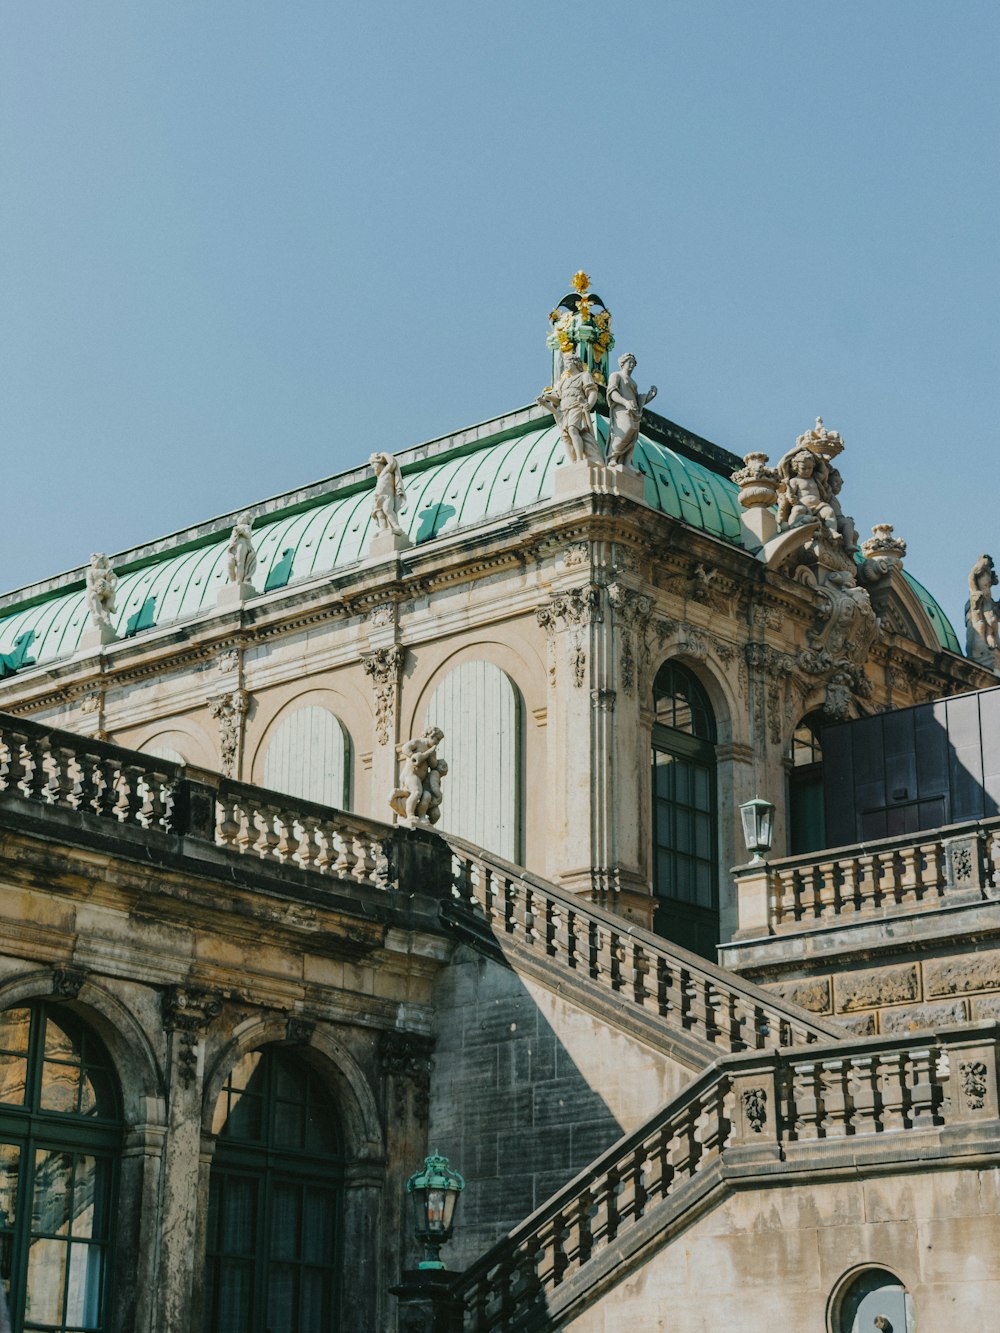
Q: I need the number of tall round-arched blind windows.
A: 3